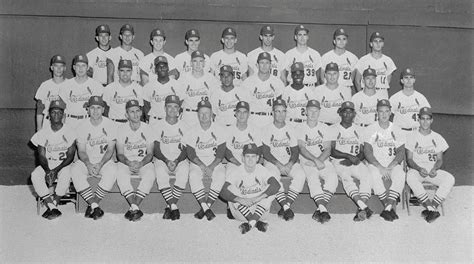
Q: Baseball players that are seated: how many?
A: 12